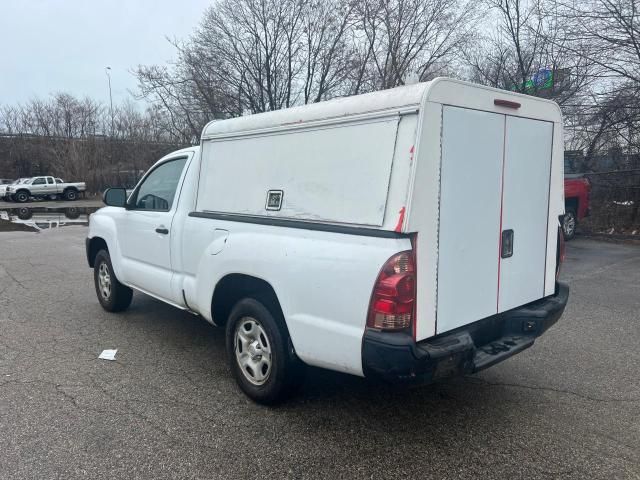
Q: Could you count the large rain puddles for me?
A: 1